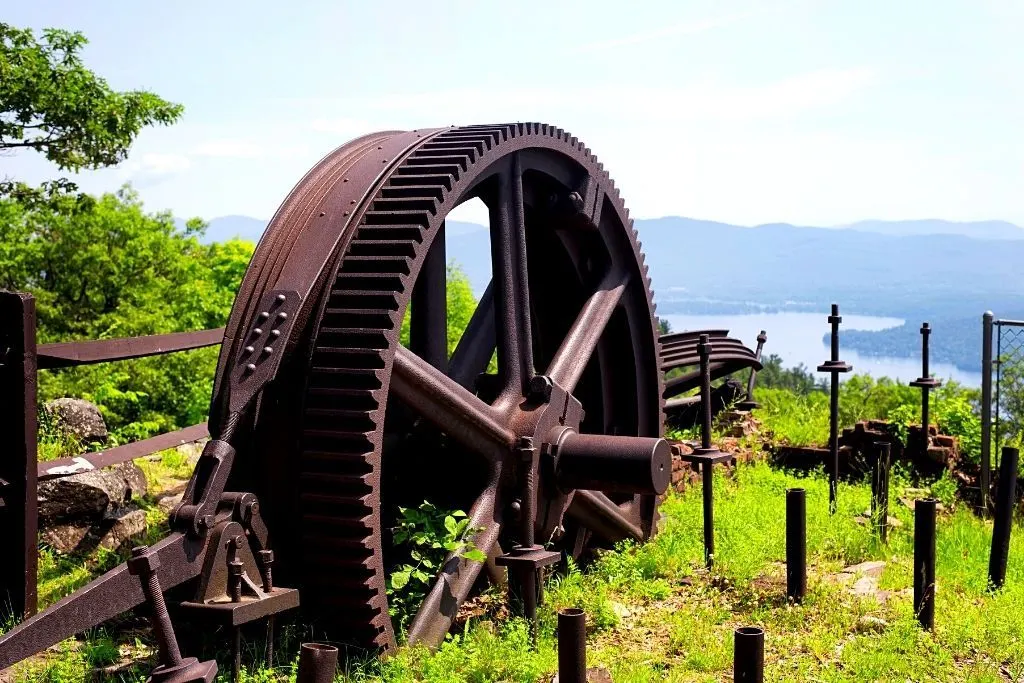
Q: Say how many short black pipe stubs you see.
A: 7